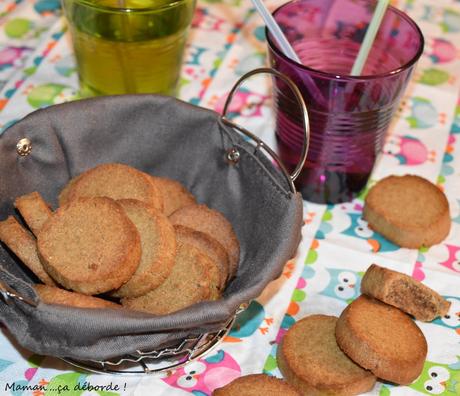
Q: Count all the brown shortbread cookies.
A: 14